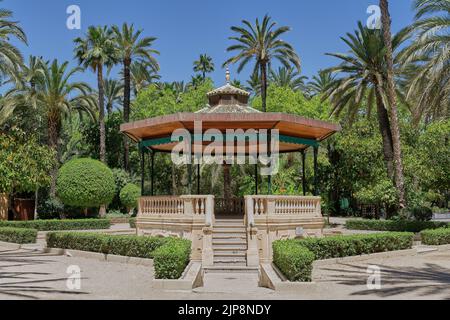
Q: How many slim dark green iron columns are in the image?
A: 8